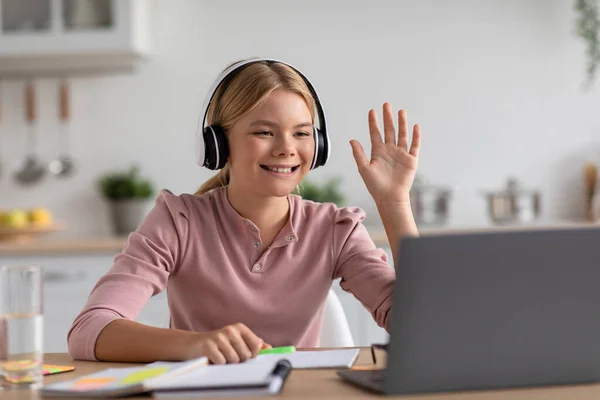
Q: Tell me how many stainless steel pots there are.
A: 2